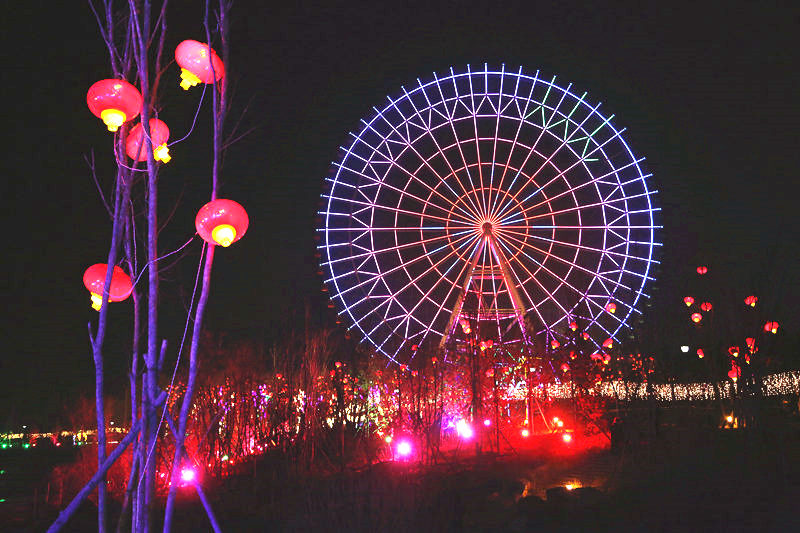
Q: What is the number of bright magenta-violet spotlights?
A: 3